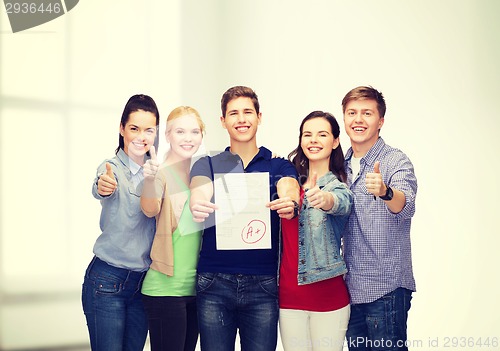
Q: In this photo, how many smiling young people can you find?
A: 5